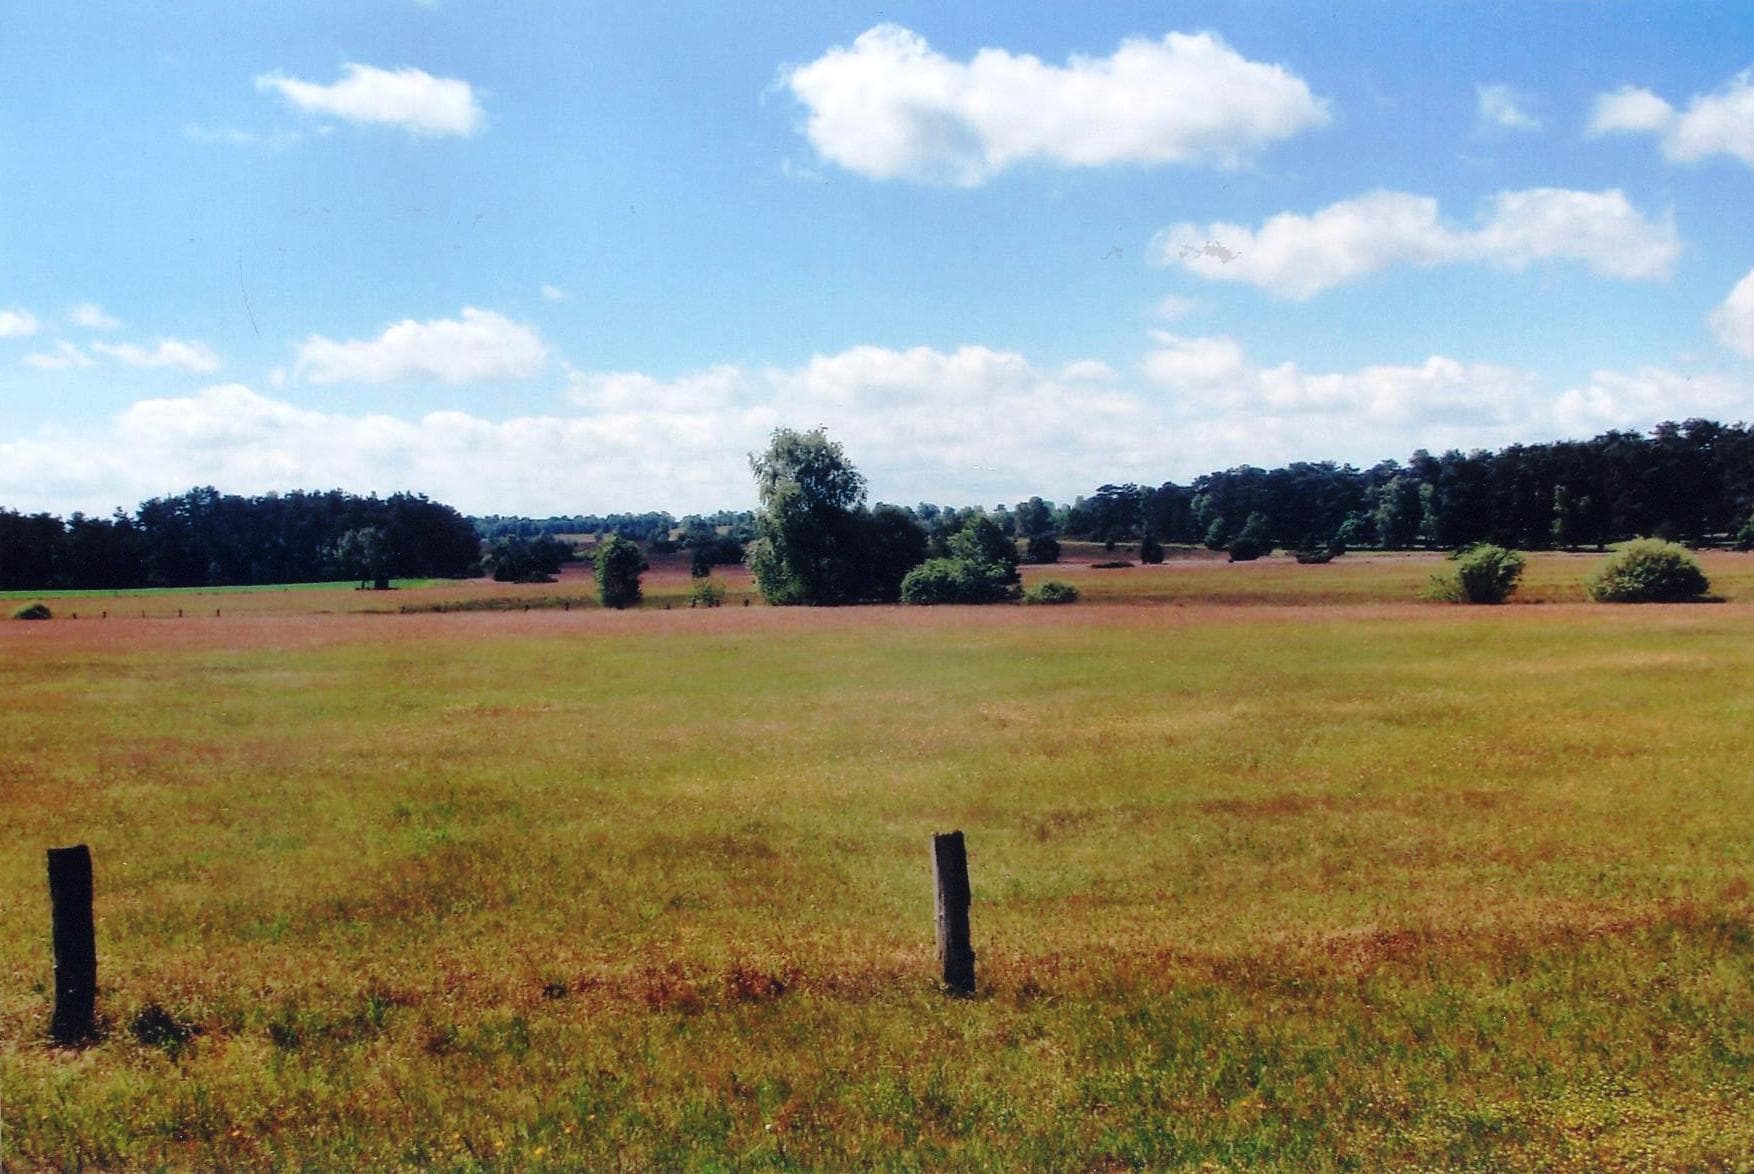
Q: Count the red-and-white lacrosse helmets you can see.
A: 0